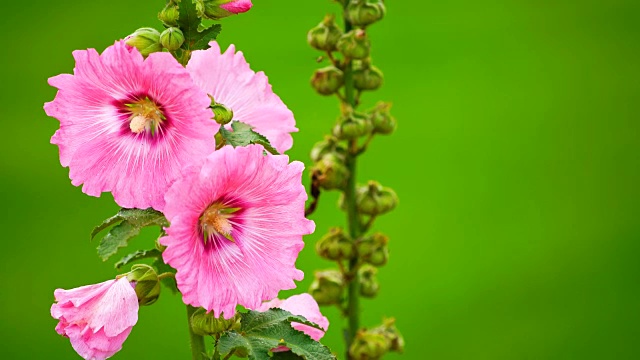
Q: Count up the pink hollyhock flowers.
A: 5